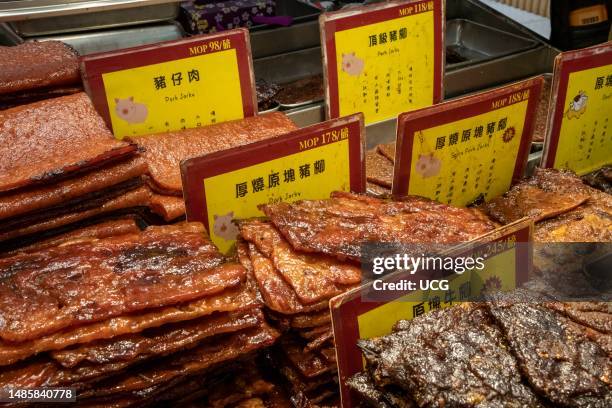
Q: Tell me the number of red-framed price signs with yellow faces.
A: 6